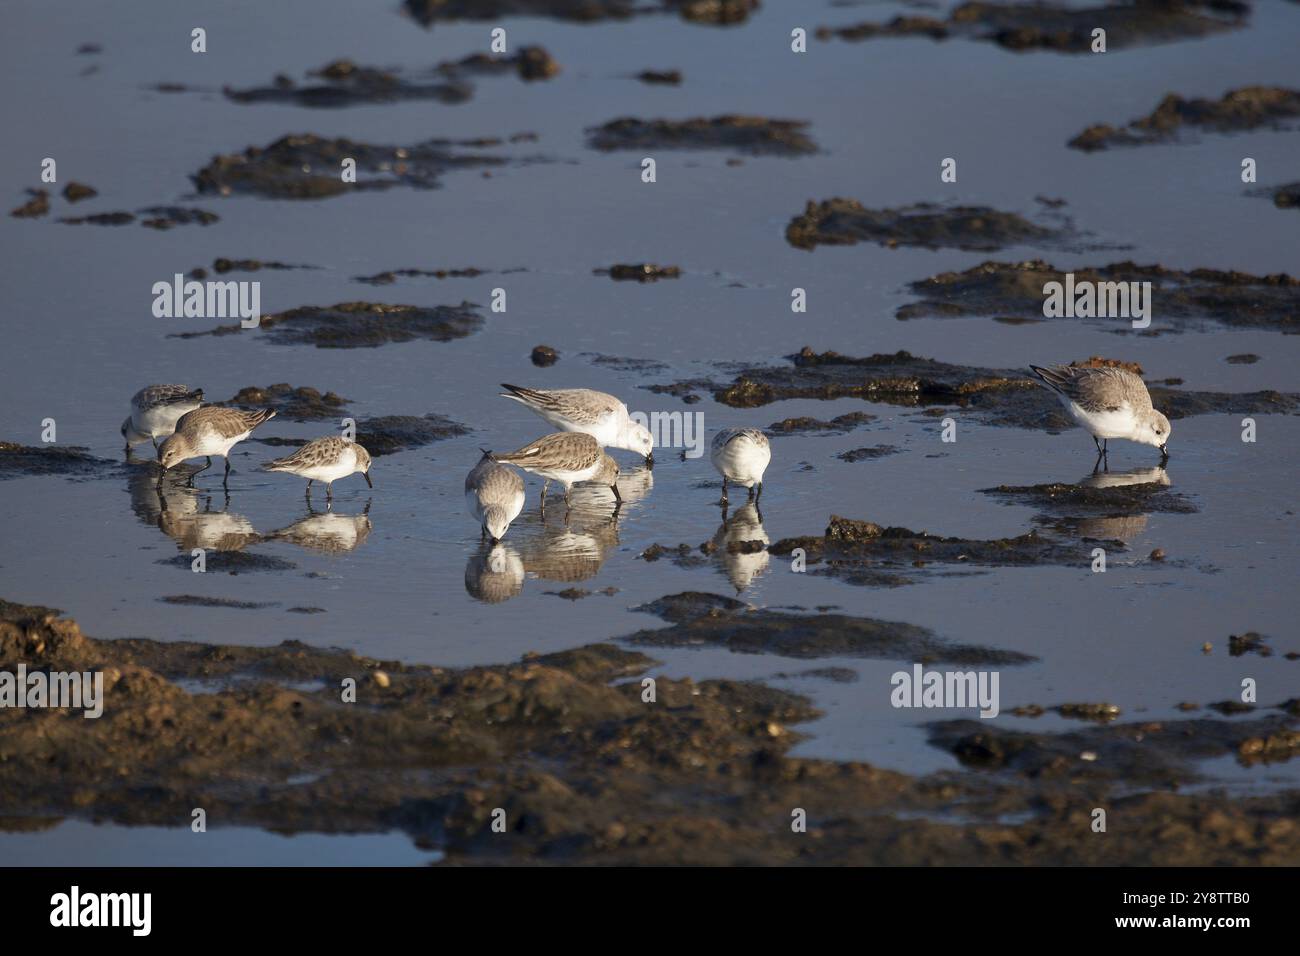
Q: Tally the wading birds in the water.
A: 8